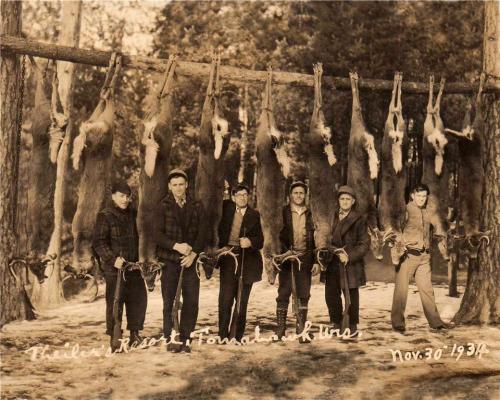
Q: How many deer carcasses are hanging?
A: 10